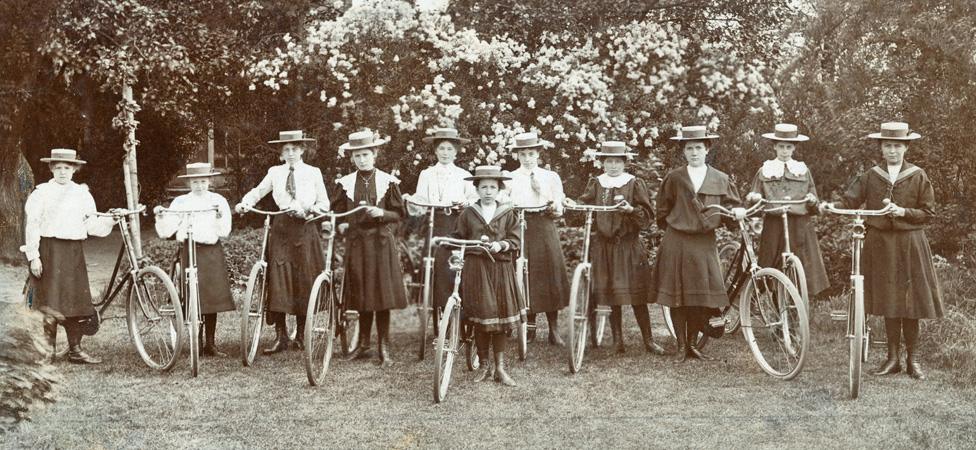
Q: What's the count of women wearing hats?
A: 11